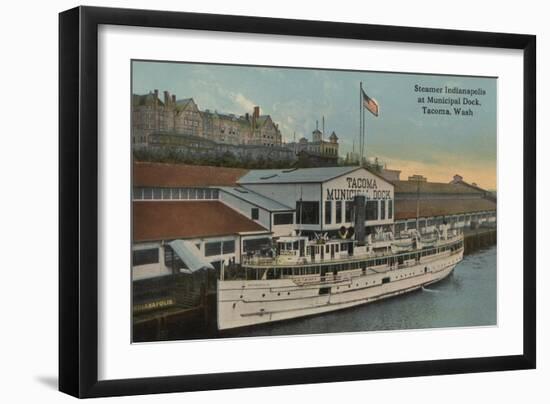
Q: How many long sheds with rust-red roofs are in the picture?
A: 2